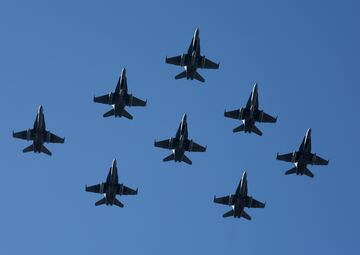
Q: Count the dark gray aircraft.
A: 8